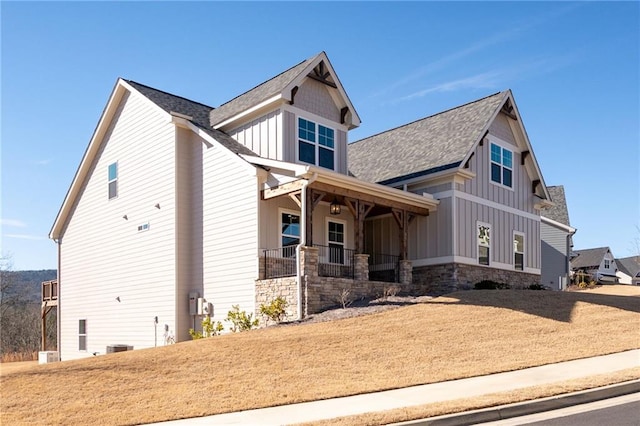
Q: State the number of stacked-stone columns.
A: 3